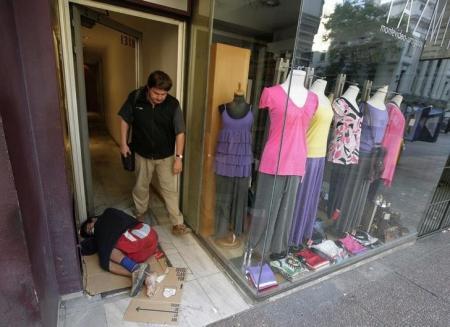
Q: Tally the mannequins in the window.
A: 6